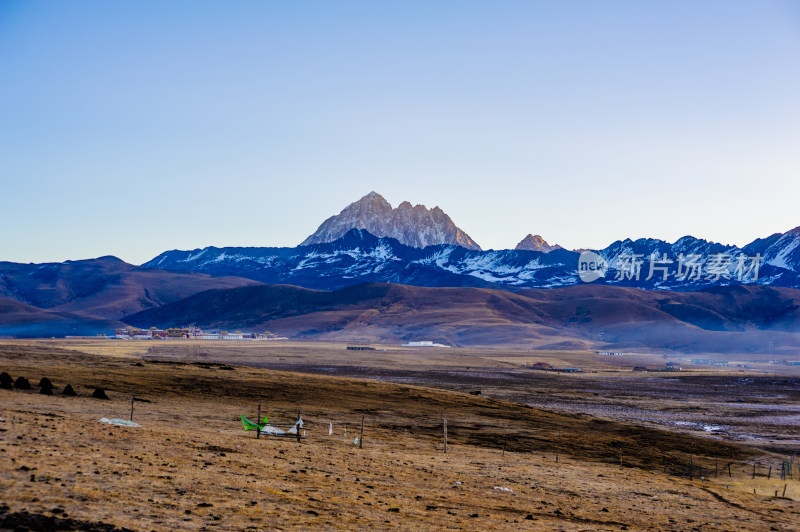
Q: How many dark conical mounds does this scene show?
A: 5